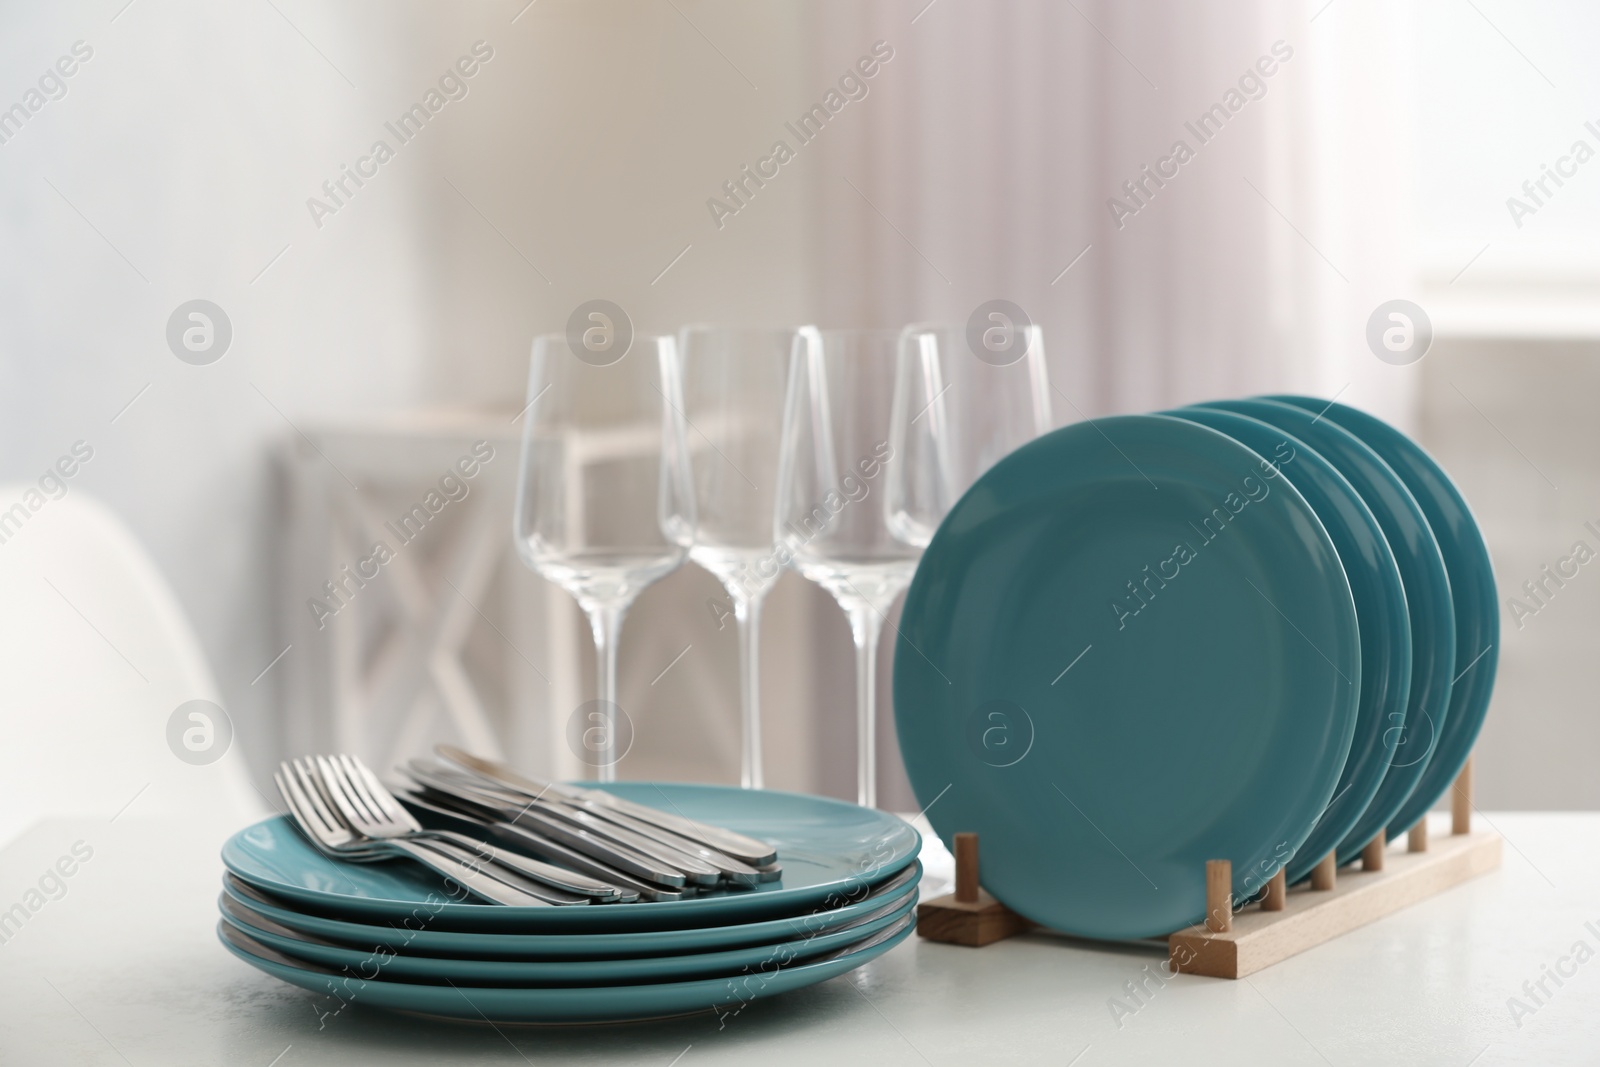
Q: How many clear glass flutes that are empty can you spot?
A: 4